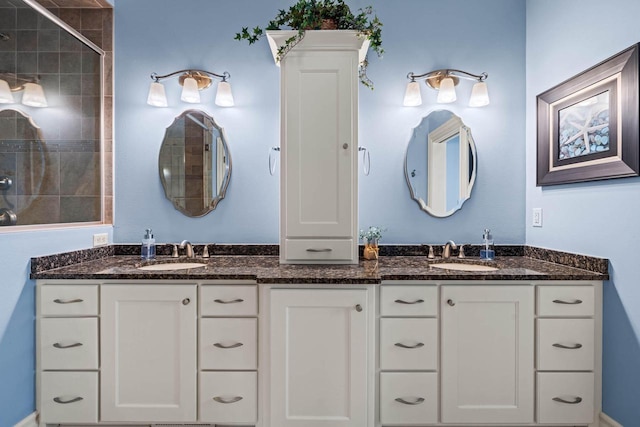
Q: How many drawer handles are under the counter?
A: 12